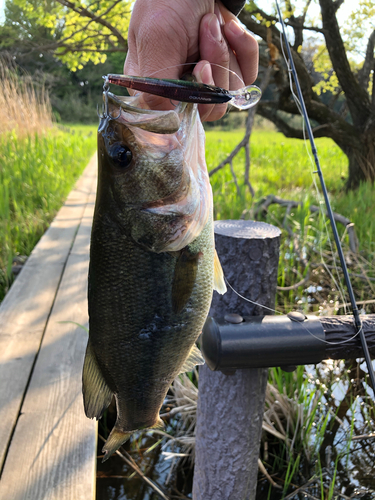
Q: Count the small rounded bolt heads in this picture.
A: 2